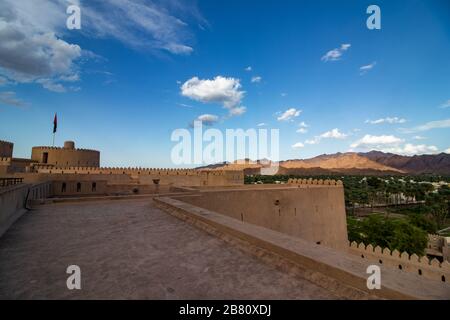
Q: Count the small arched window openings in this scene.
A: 3